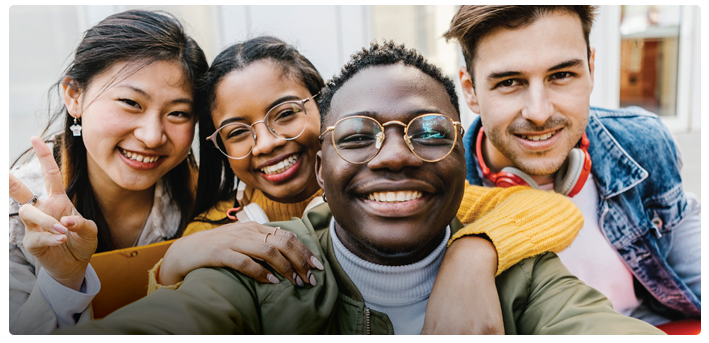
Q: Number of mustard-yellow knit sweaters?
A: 1